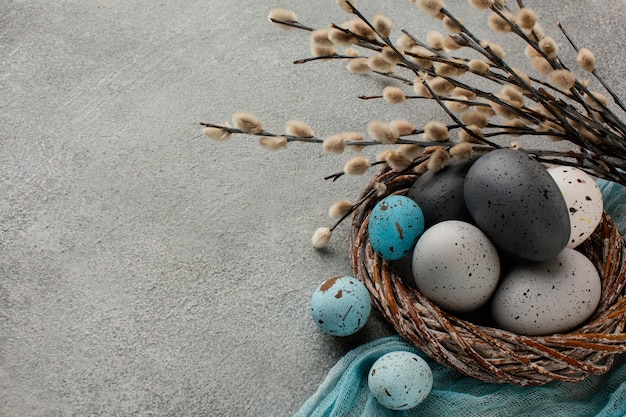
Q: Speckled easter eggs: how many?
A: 8